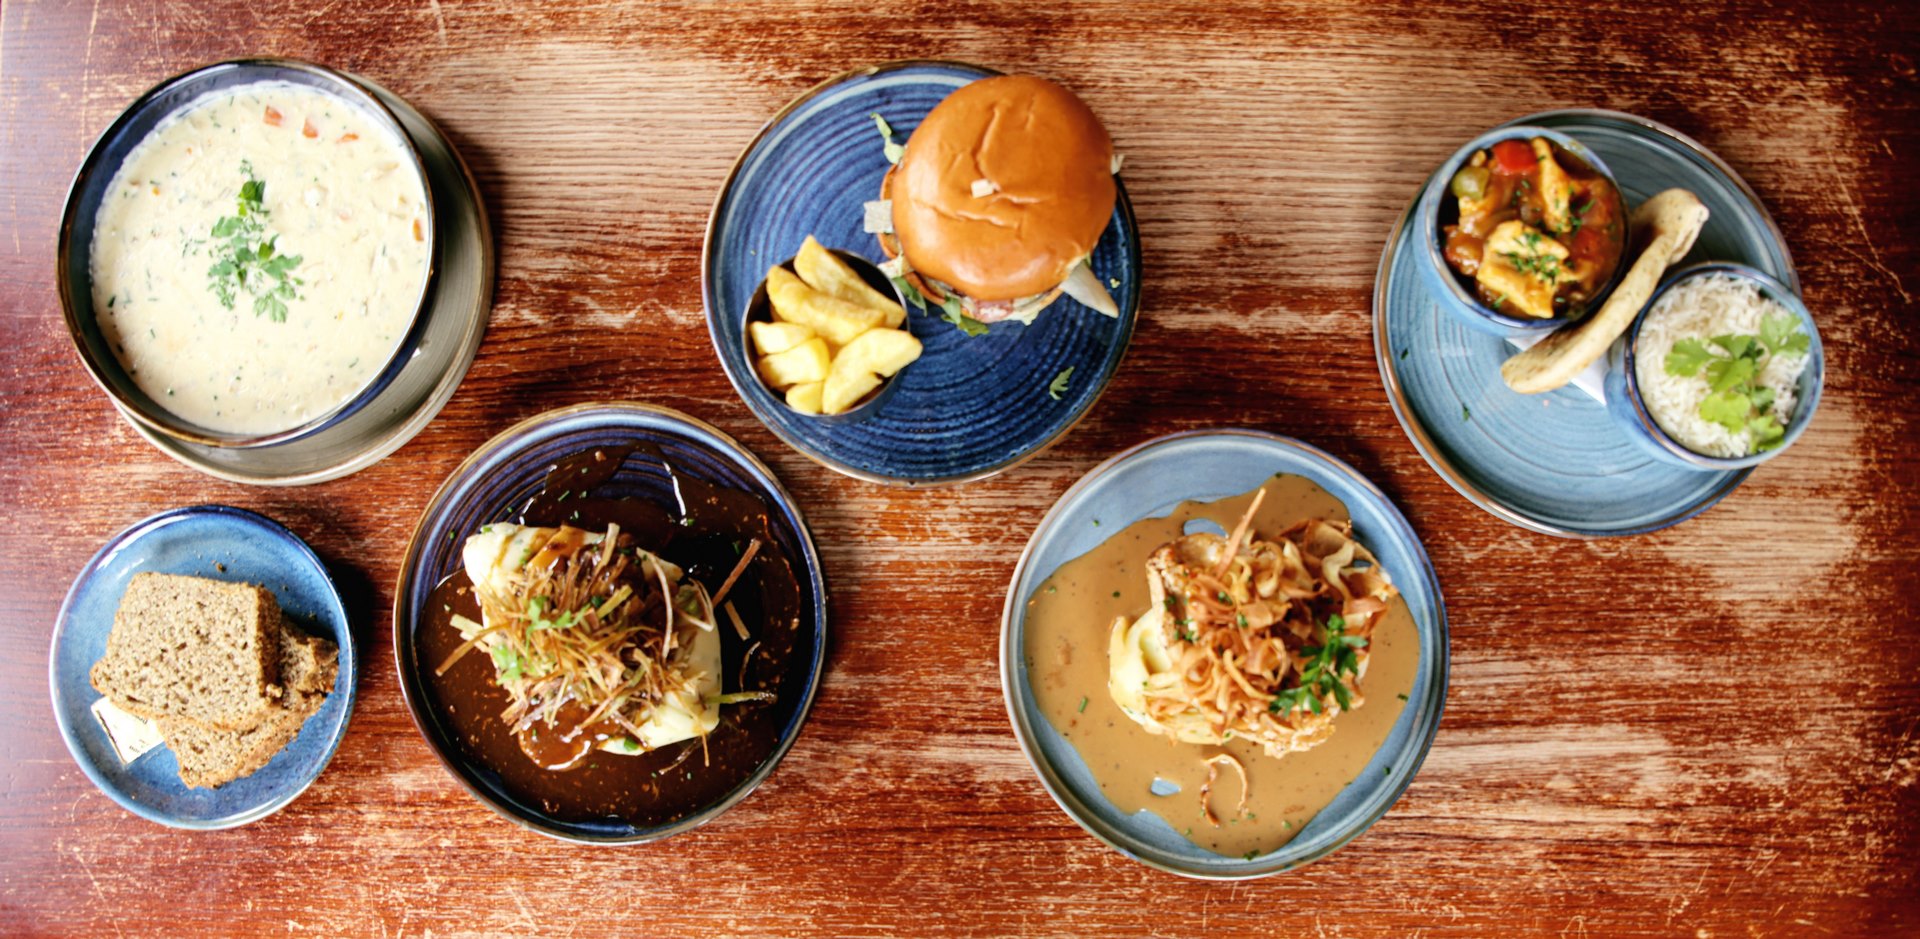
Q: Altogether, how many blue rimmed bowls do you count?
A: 3